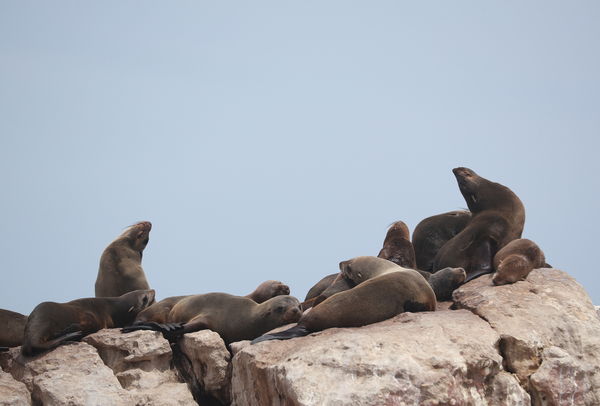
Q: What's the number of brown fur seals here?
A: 12